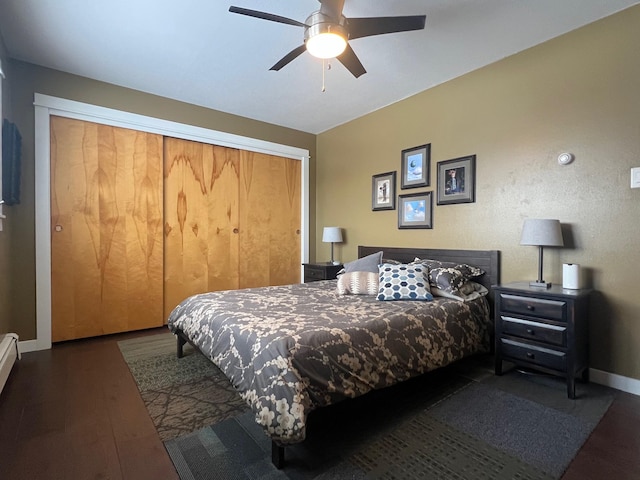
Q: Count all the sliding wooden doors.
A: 3